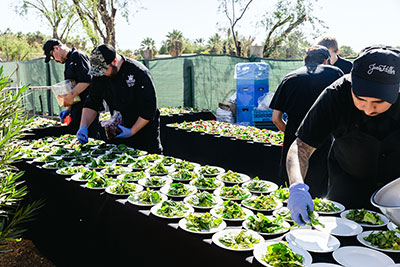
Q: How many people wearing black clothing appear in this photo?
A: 5